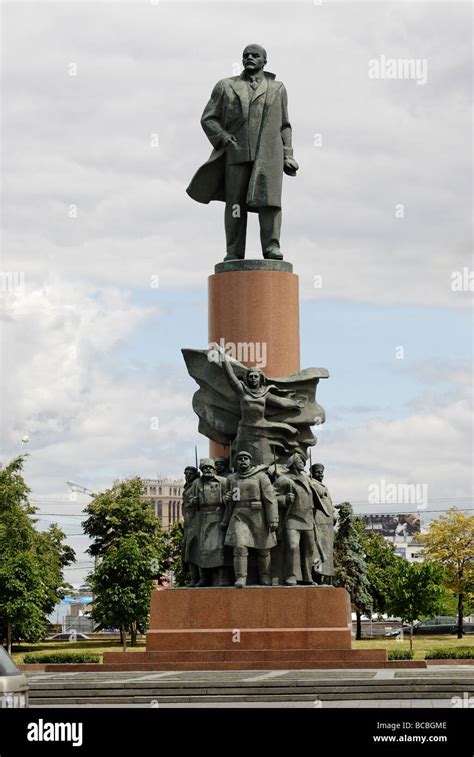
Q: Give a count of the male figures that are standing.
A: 7